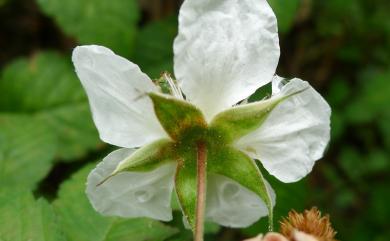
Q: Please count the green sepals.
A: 5